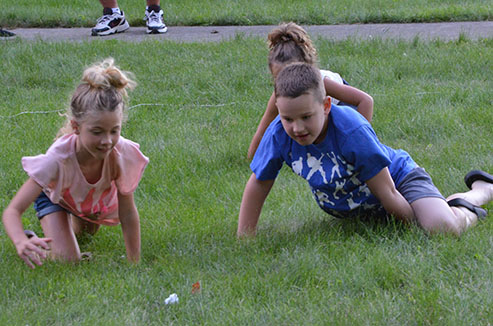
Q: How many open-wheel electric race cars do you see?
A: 0